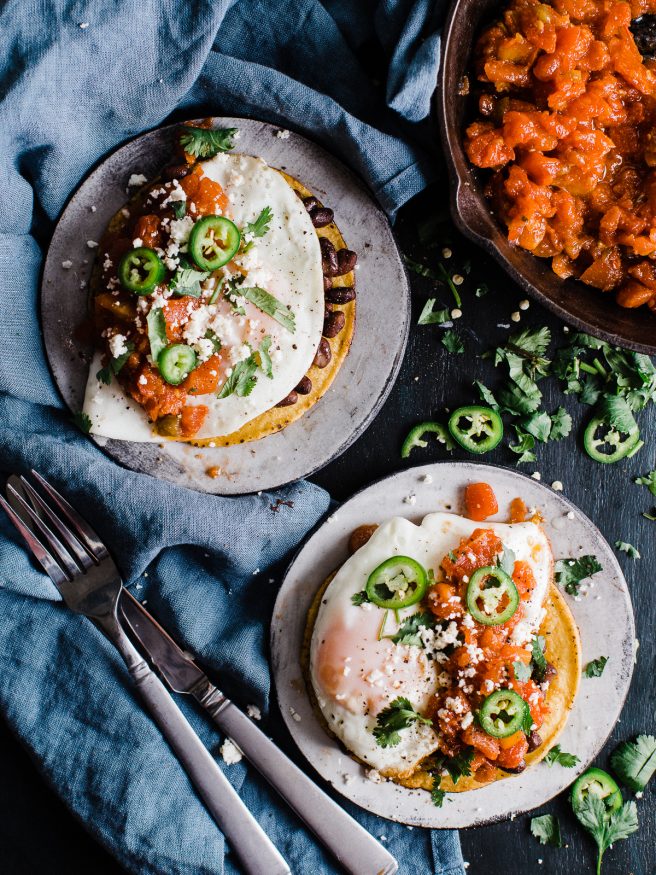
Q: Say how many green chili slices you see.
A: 10